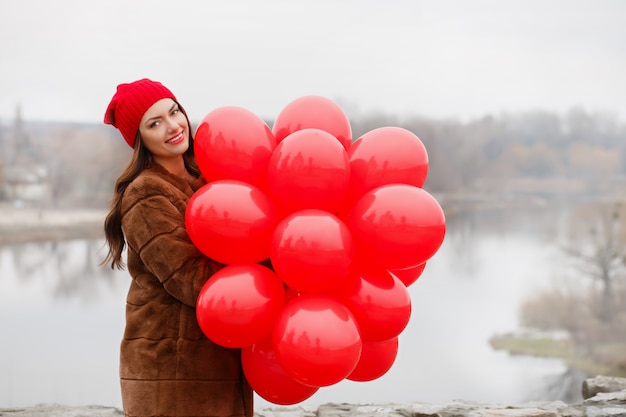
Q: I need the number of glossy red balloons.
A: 13